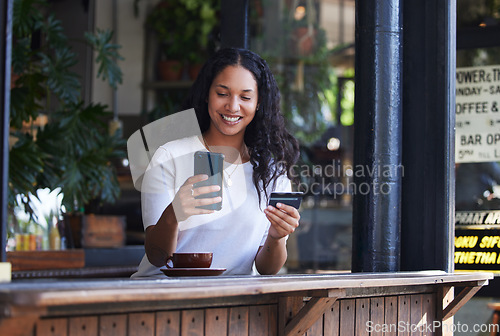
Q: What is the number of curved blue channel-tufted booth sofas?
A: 0